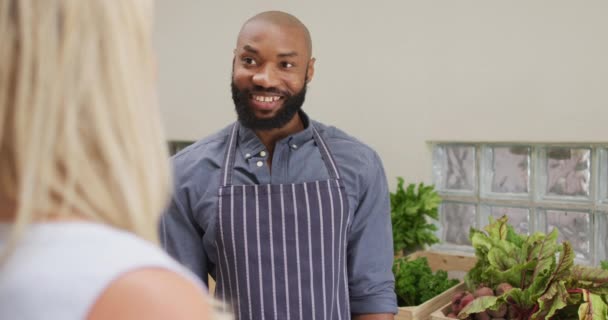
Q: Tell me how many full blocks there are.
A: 3